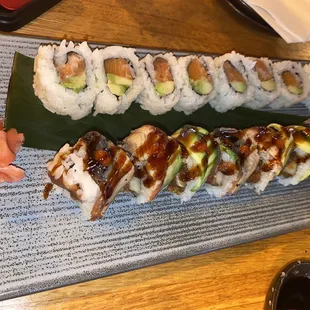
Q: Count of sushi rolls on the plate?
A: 13